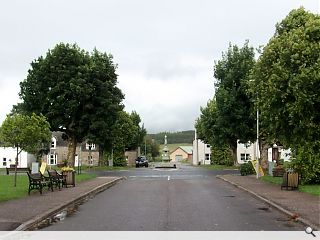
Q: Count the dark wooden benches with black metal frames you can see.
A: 2